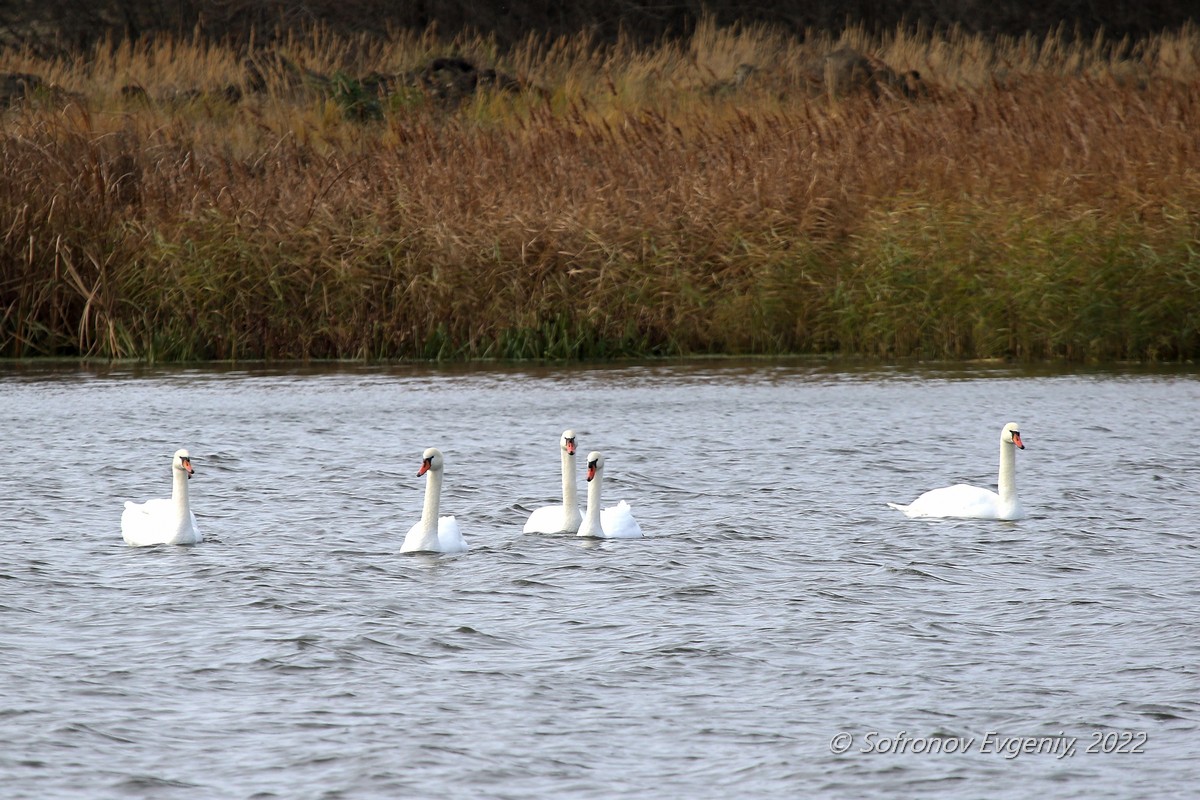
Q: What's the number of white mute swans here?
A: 5